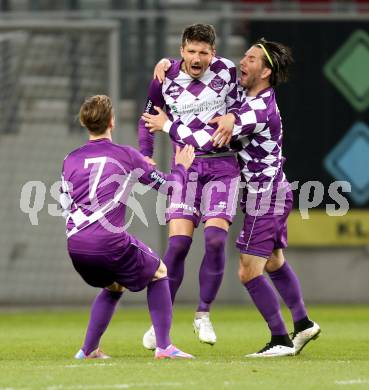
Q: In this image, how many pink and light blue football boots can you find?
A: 2